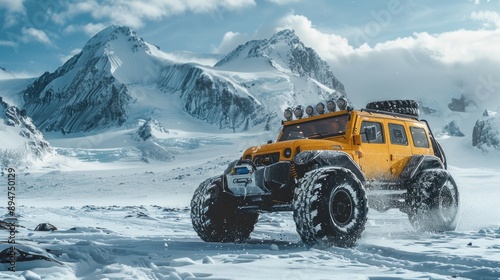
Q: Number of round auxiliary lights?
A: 6